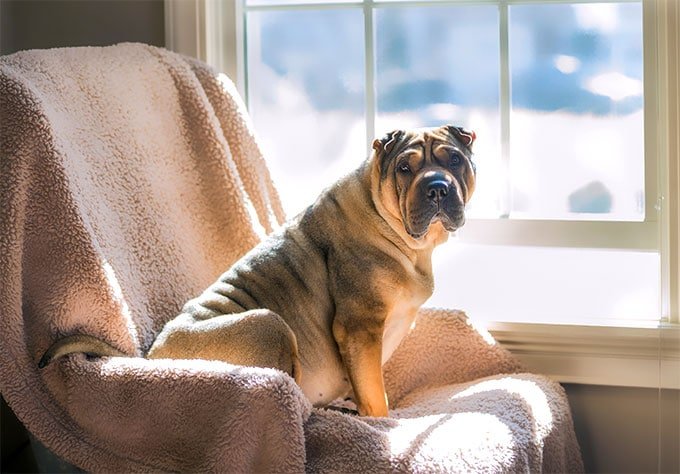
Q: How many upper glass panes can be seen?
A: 3